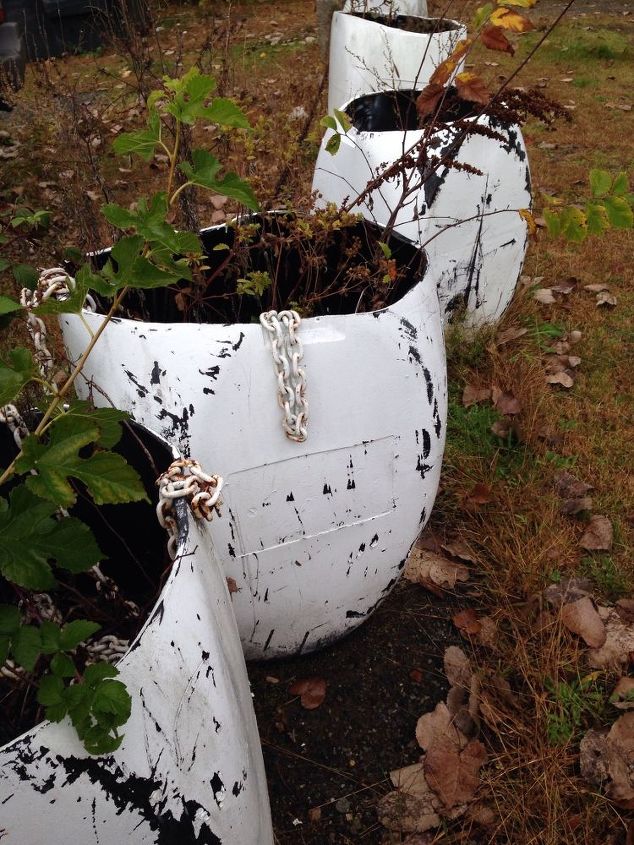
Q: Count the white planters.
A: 5